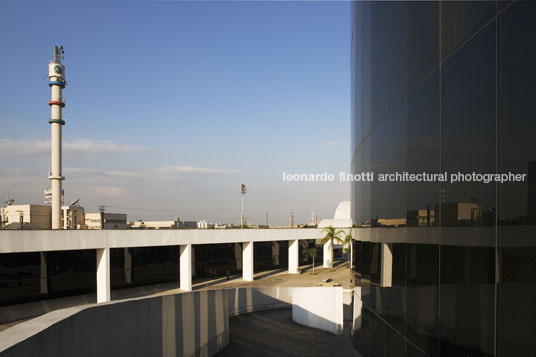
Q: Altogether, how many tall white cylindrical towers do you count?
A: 1